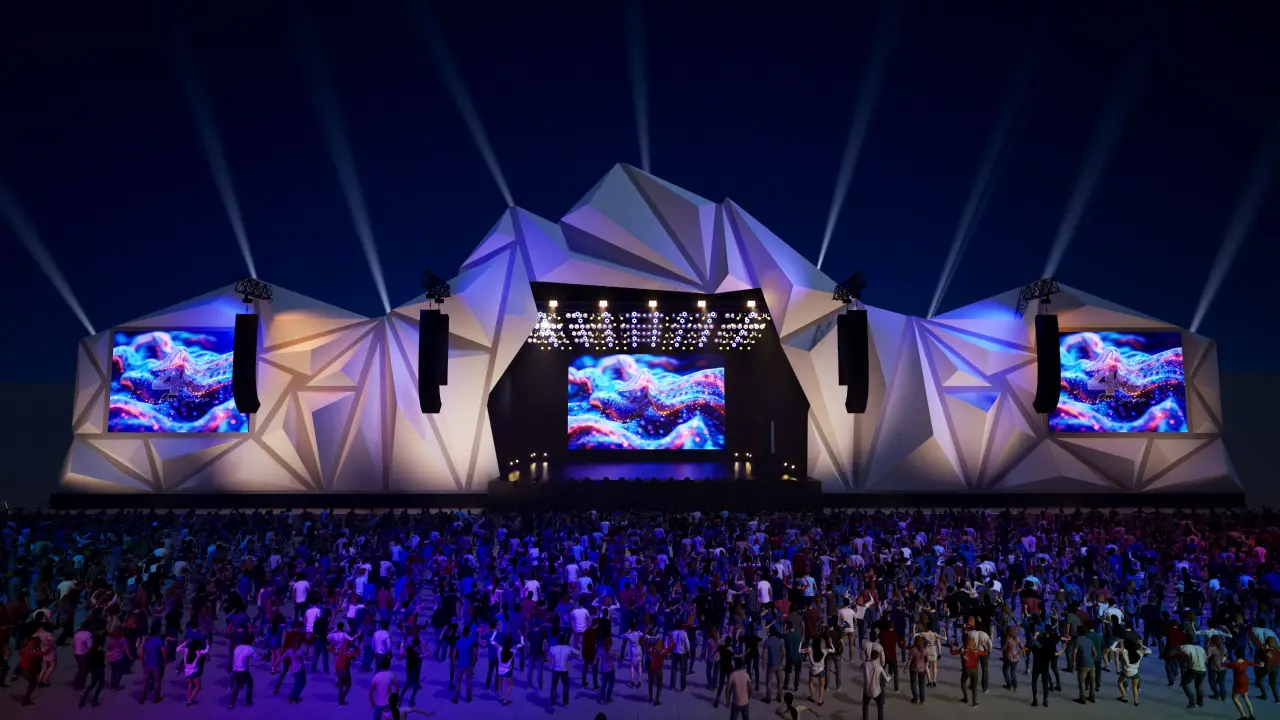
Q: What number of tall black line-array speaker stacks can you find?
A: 4